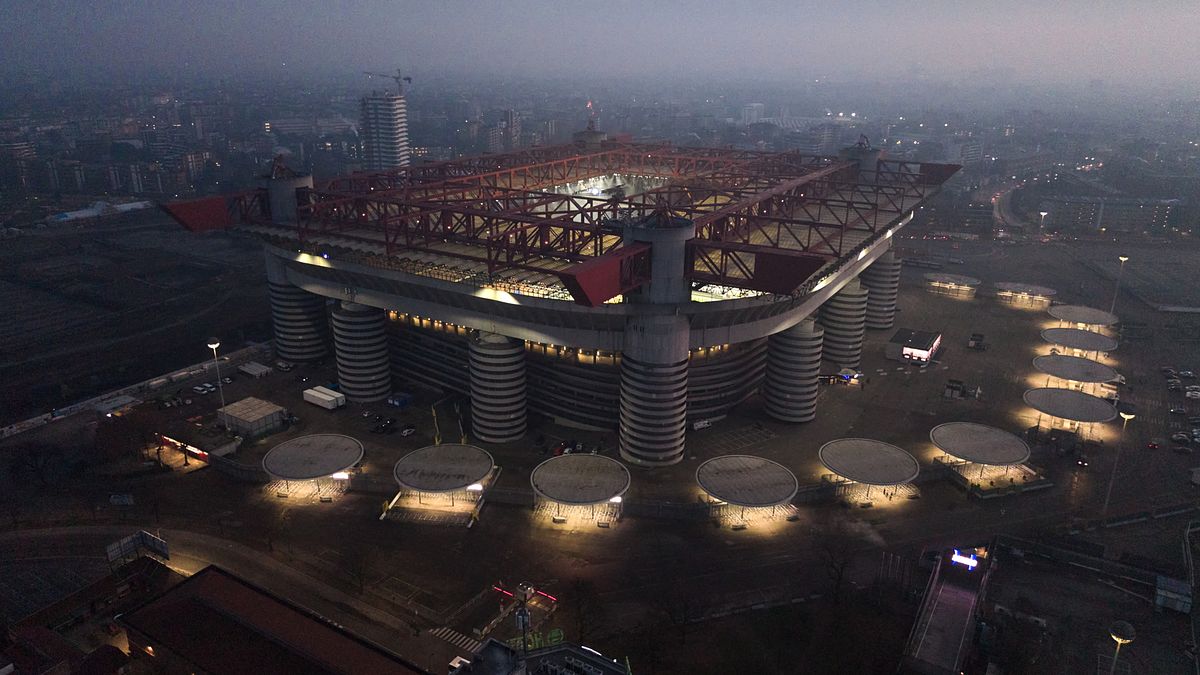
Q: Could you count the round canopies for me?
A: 12